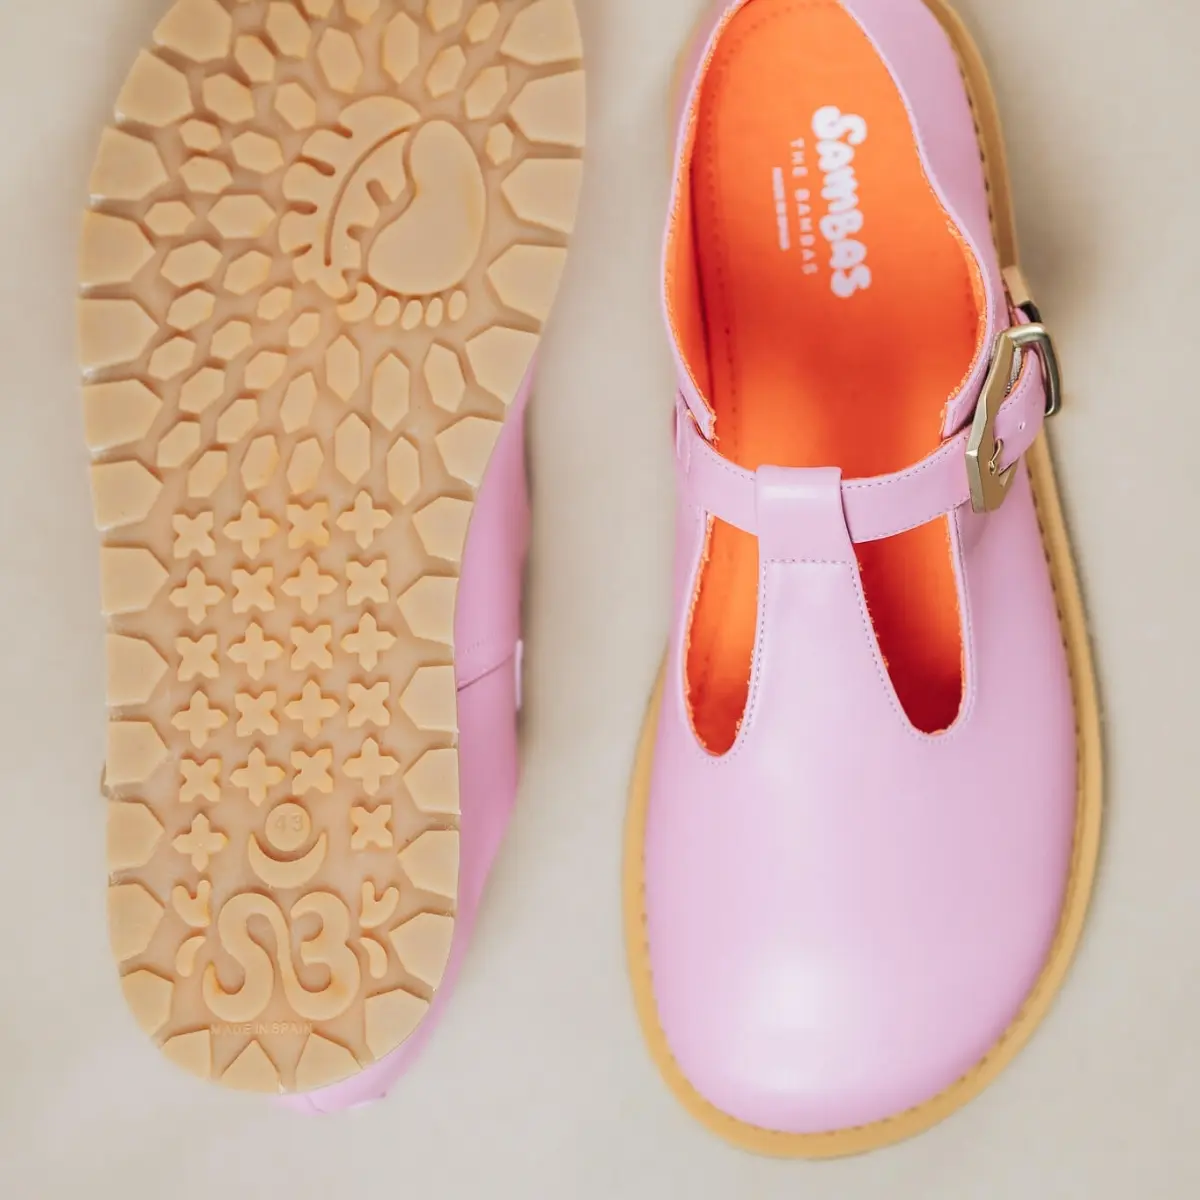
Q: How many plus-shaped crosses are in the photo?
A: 11